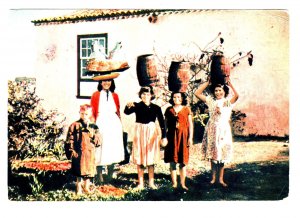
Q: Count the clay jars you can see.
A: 3